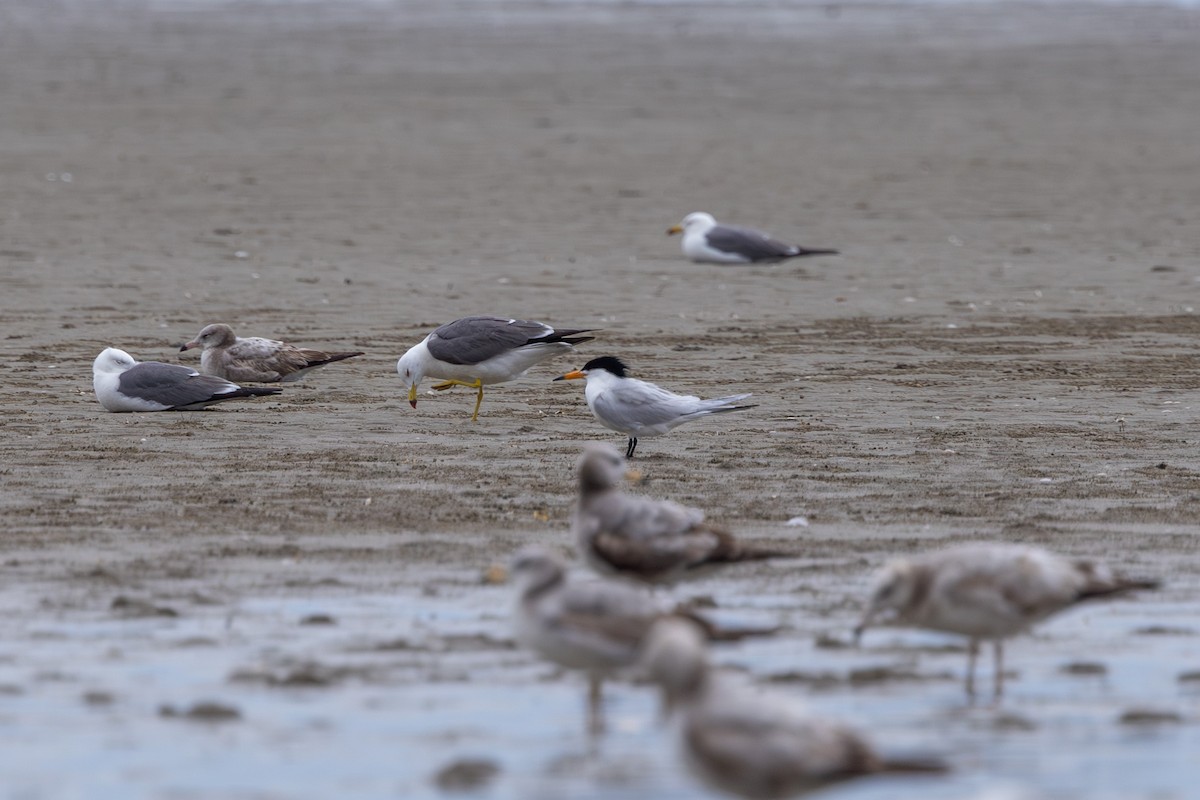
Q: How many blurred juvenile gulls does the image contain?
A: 4